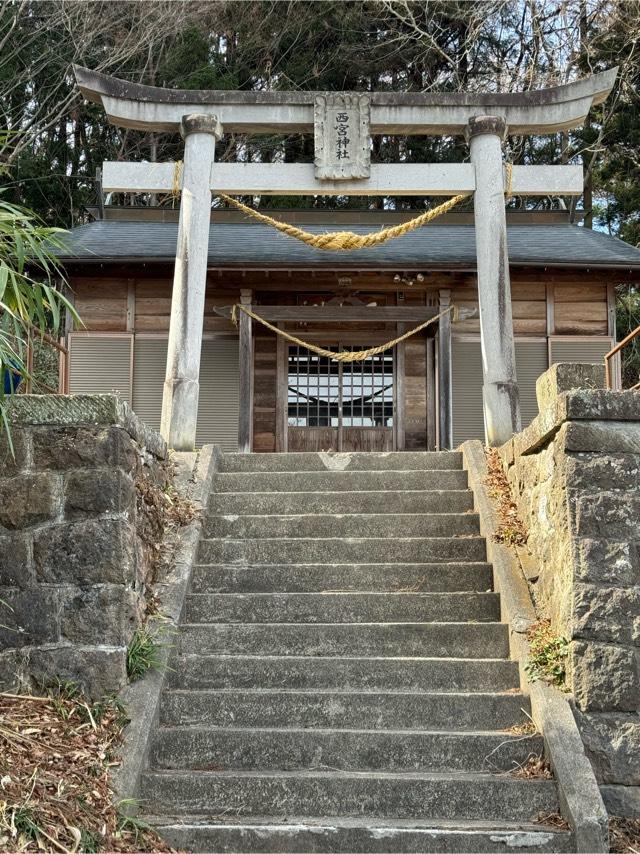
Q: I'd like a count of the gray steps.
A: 13